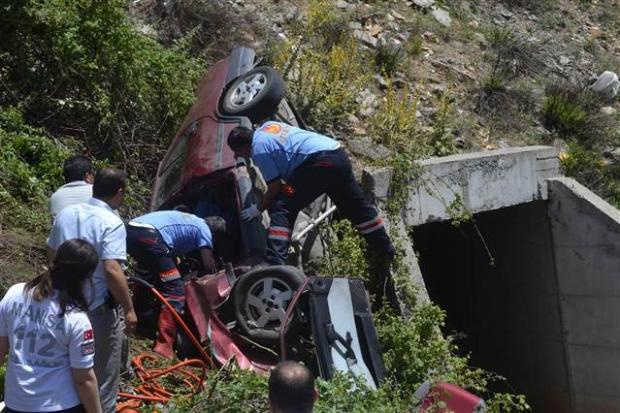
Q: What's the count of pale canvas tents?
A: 0